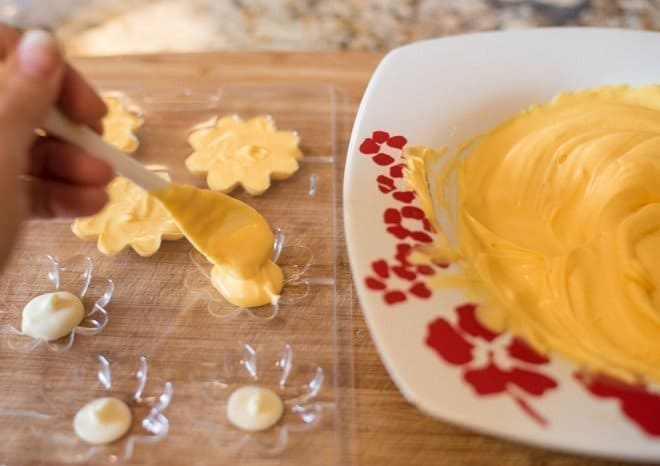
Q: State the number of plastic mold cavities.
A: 7